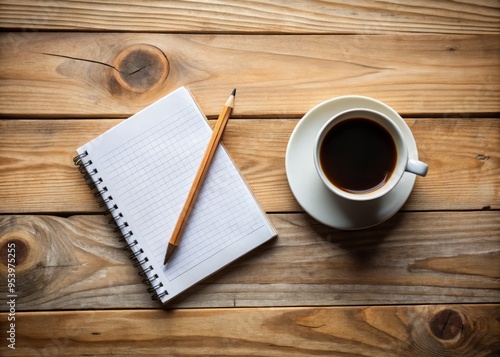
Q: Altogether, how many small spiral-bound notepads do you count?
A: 1